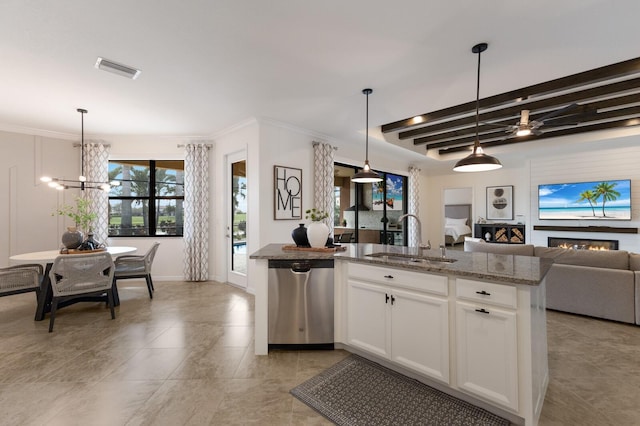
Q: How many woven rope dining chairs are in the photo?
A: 3